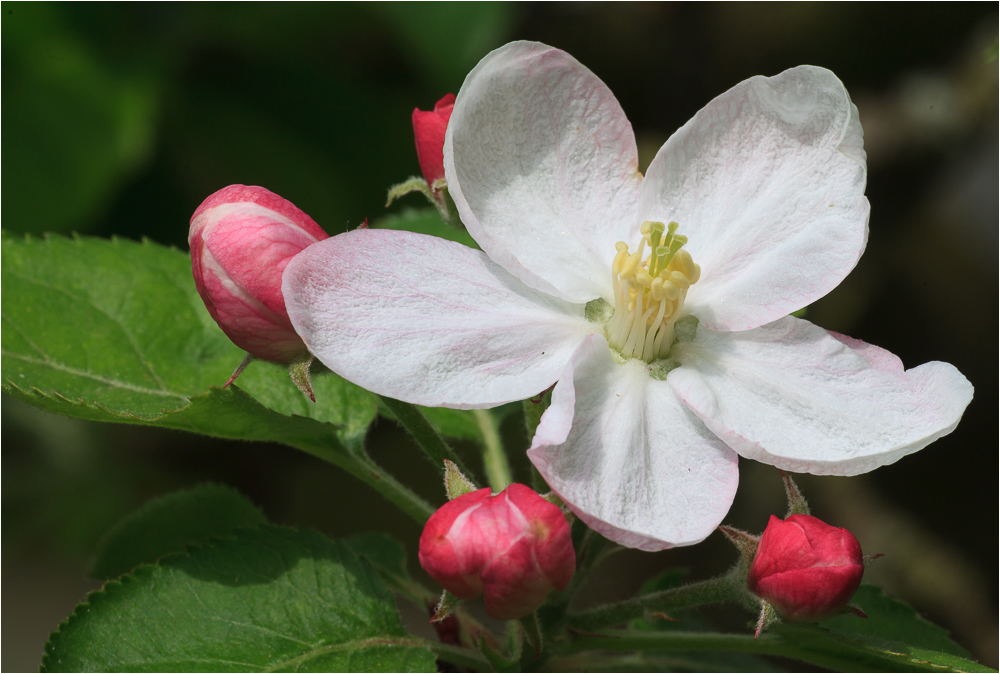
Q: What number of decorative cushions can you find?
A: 0